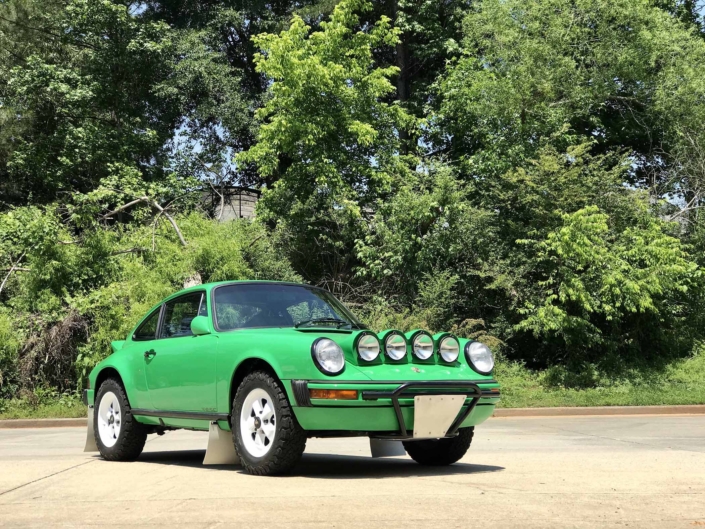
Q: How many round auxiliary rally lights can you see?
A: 4